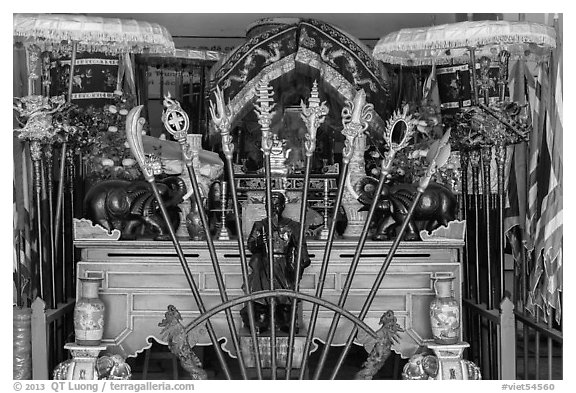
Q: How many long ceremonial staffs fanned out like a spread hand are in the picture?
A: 8